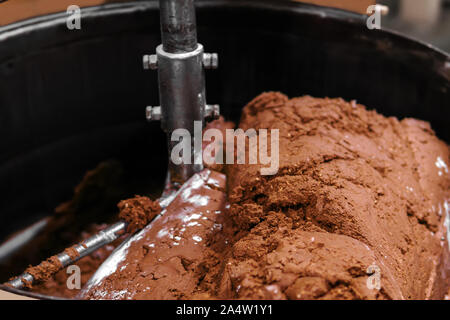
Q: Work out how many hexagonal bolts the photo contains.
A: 4